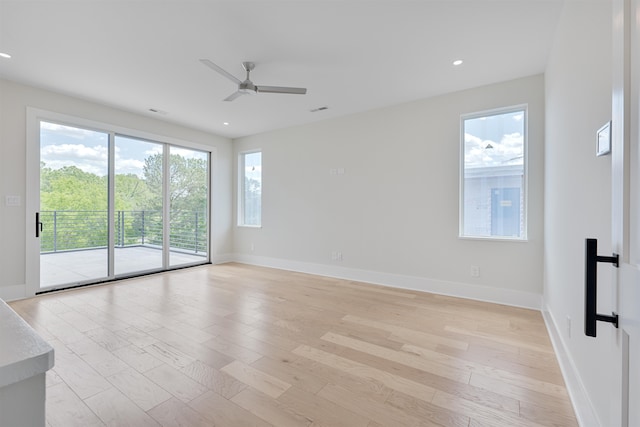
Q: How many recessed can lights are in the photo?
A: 3